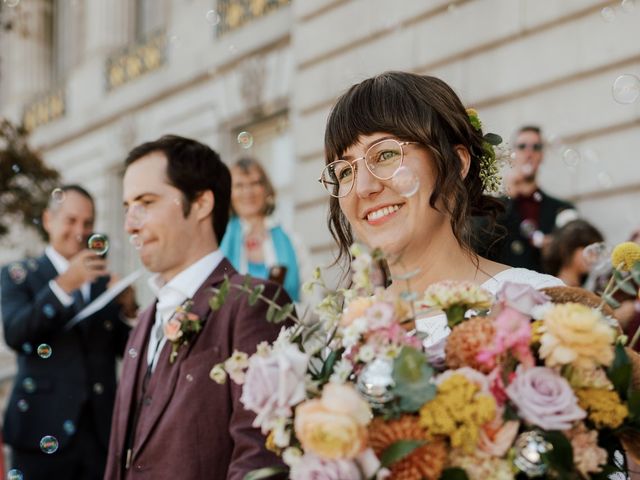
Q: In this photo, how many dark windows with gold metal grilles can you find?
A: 3